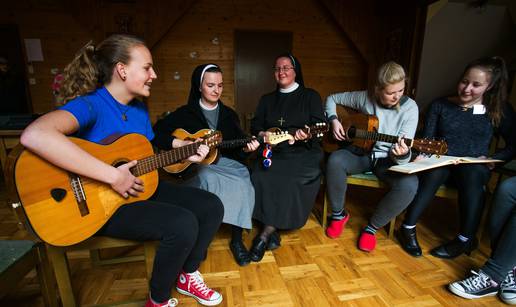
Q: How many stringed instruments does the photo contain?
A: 4